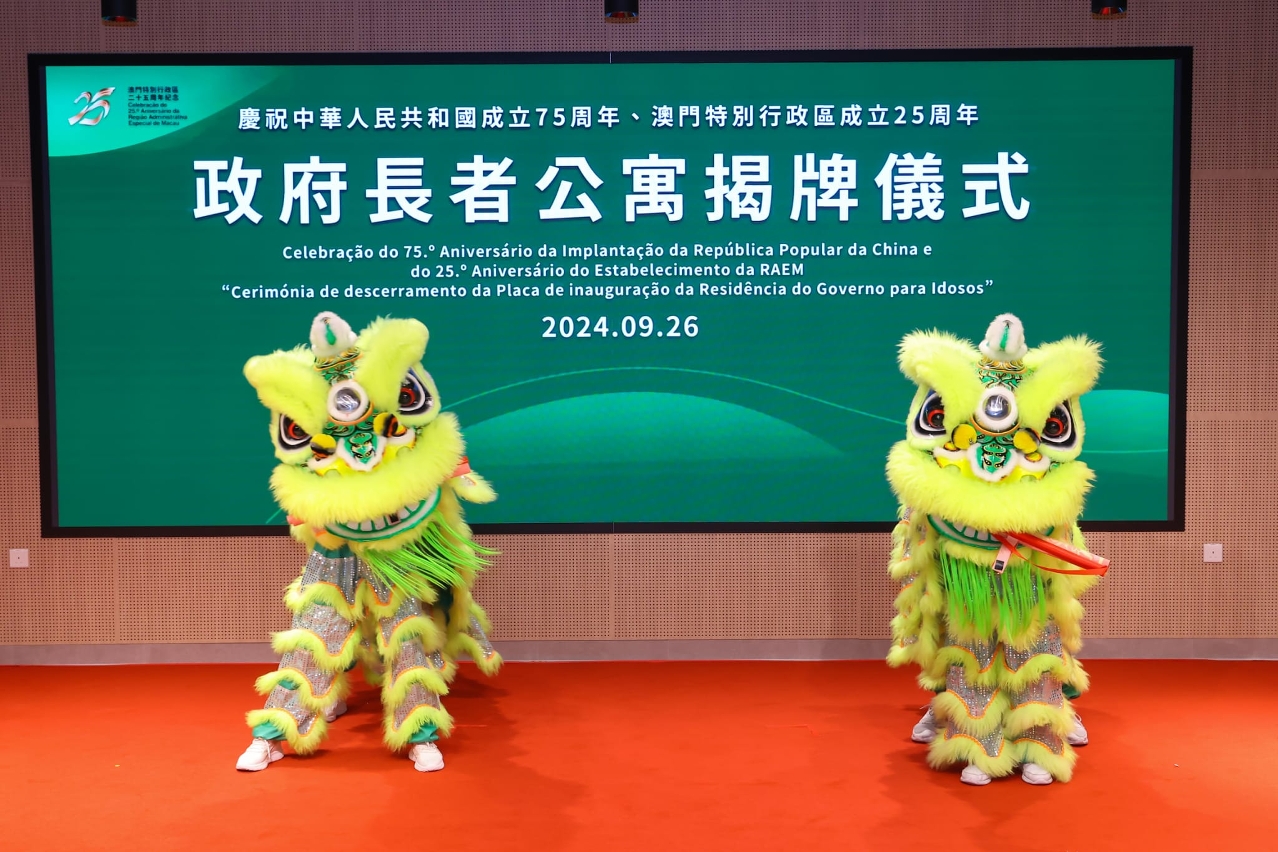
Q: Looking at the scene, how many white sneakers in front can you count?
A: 4